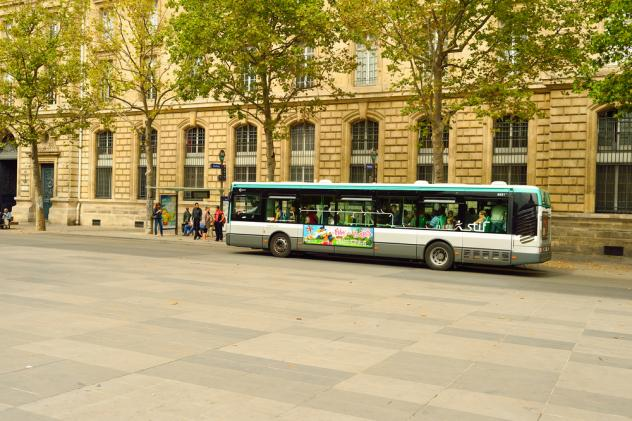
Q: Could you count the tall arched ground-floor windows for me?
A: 9